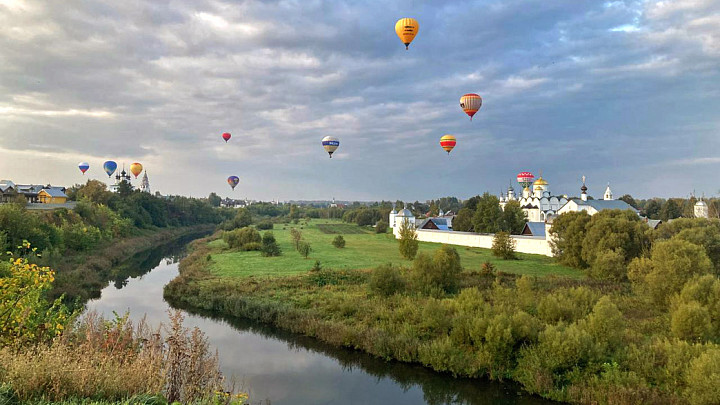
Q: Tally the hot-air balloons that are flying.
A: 10